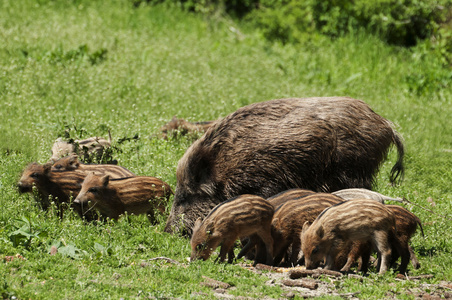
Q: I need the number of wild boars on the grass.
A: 12